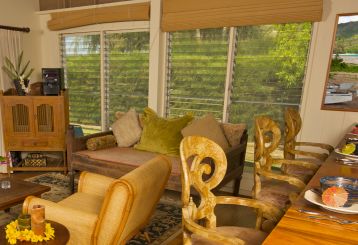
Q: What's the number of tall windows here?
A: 4